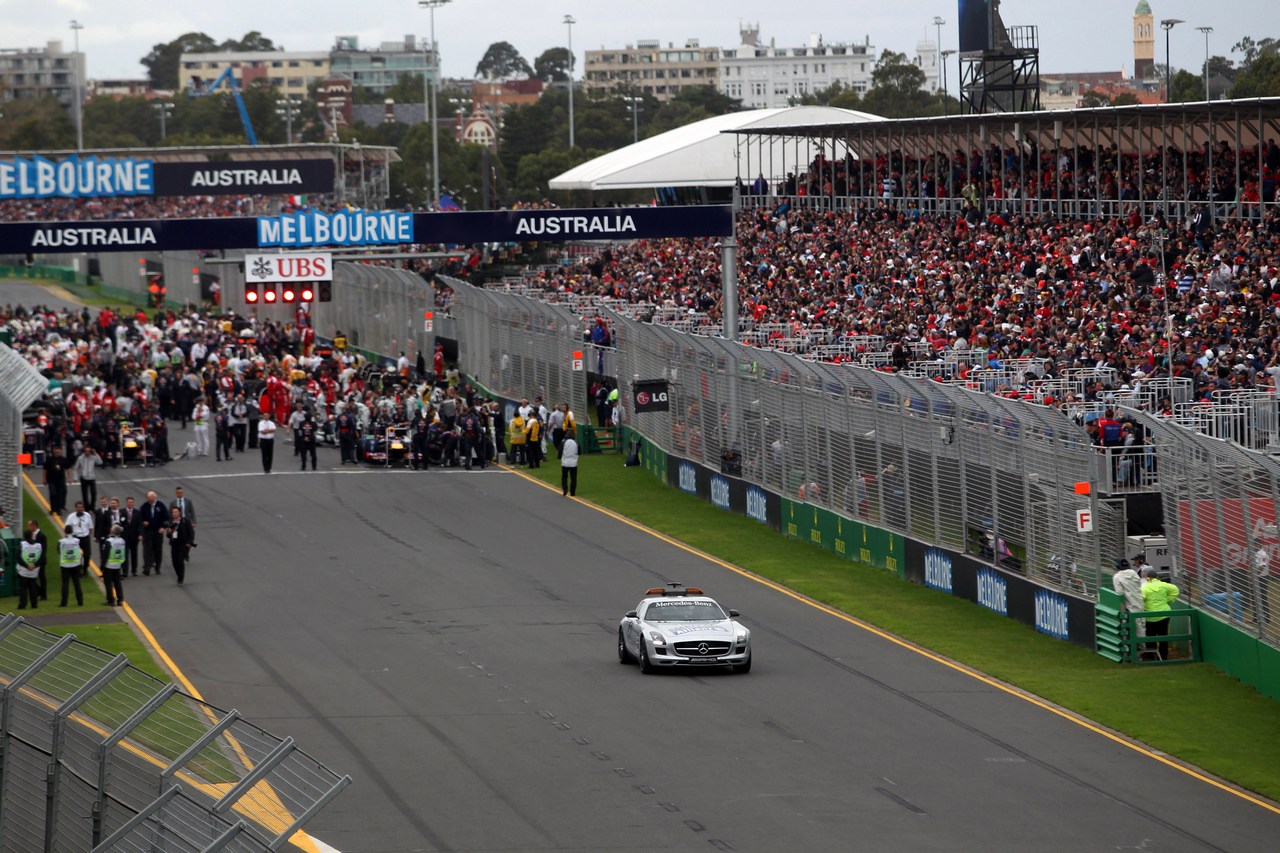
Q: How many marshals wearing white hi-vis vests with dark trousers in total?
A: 3